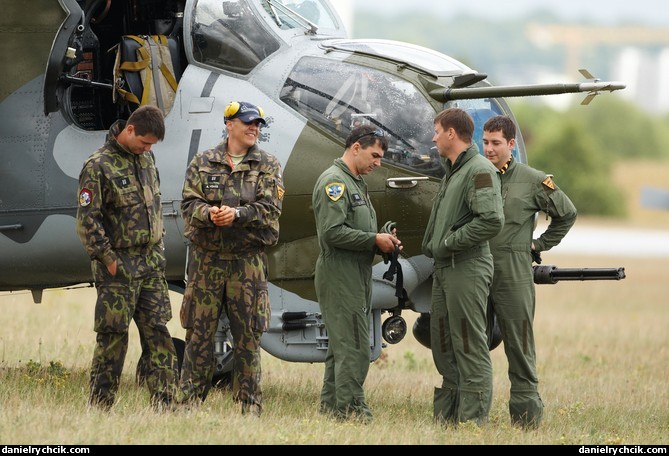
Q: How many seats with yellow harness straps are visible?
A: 1